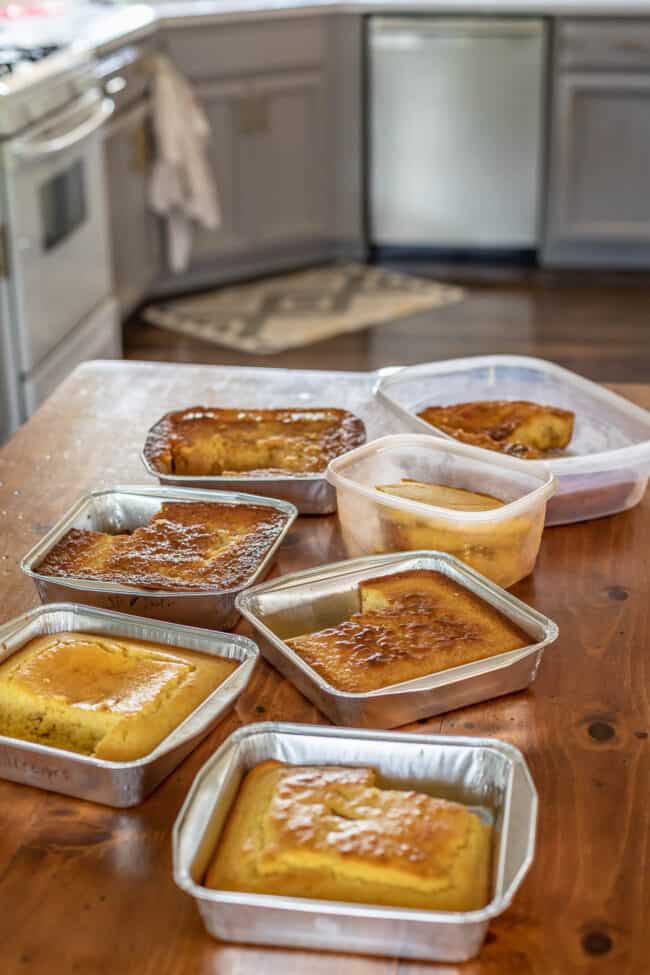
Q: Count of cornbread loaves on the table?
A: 7